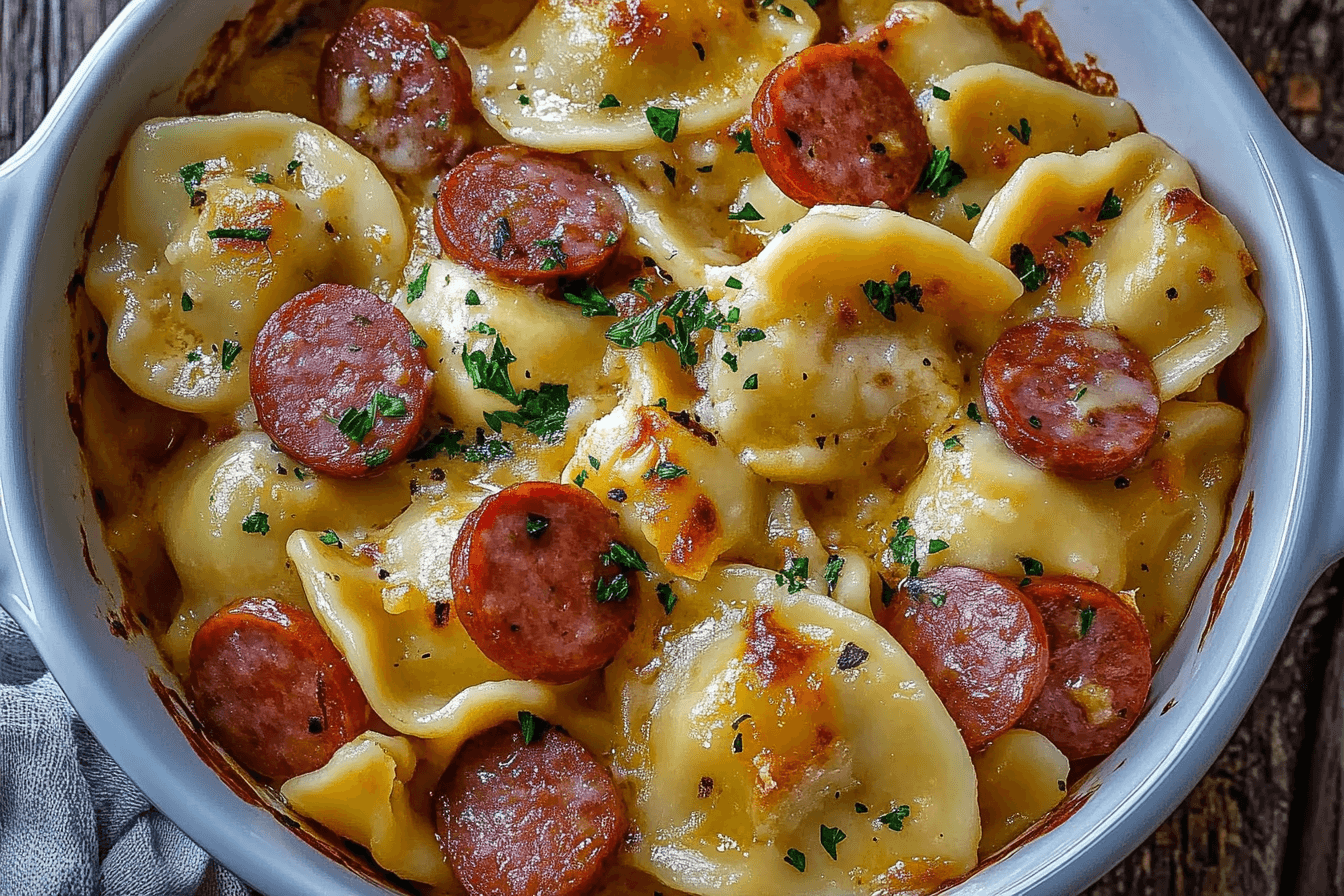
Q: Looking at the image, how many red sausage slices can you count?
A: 10